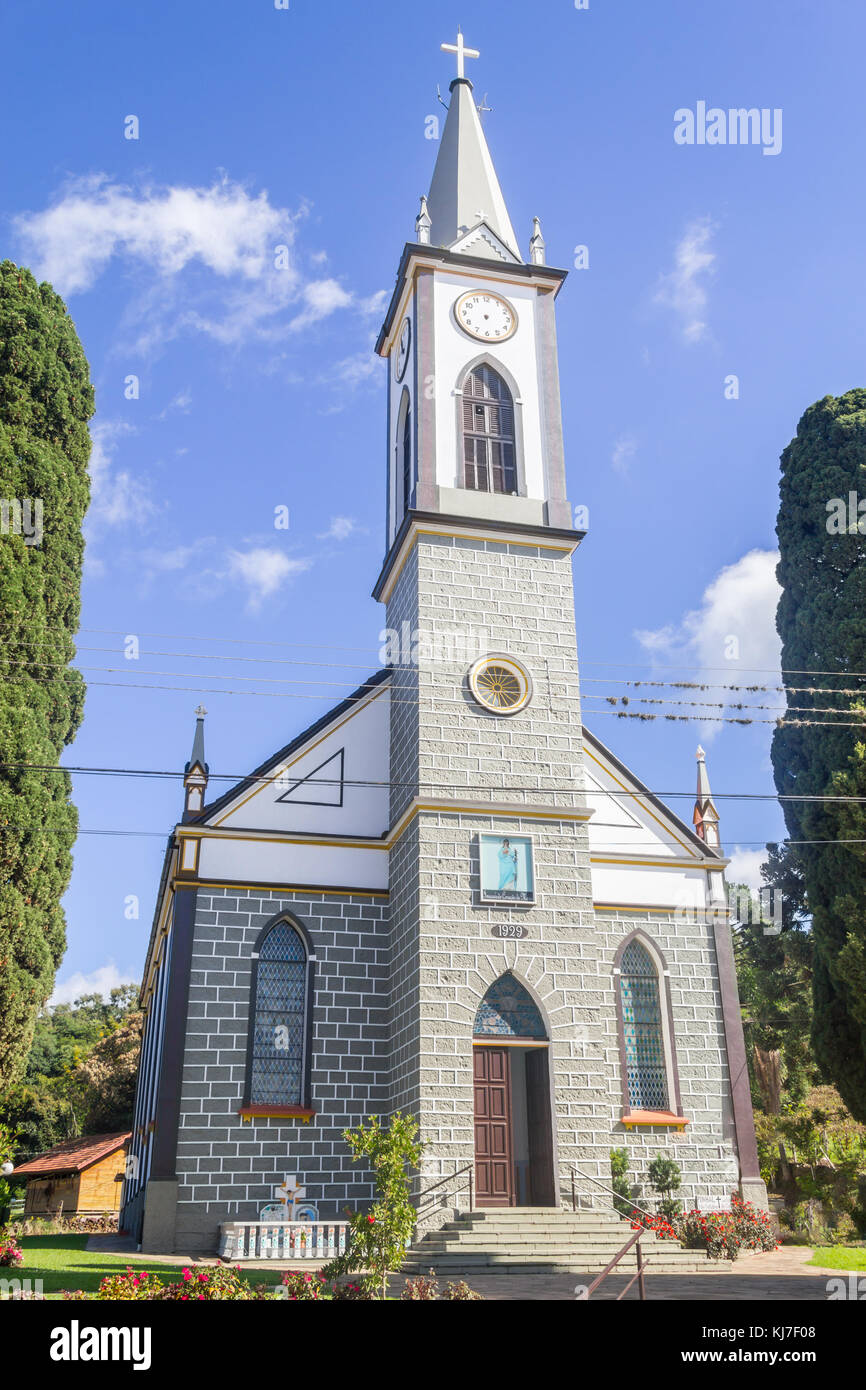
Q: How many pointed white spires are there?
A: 5